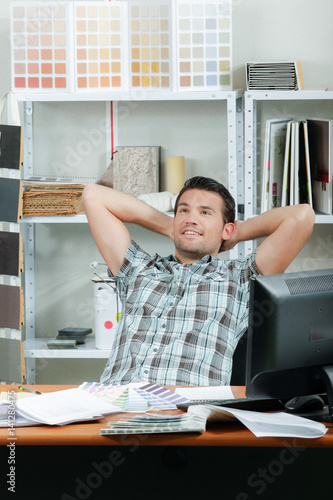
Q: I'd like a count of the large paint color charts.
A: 4